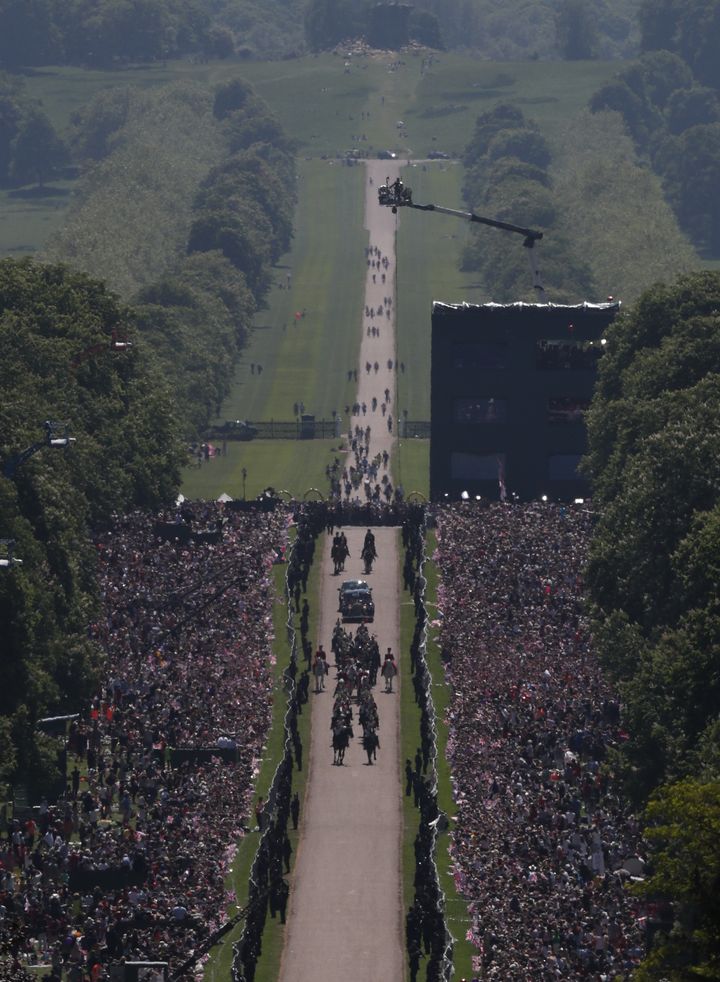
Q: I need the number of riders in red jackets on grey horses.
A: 2